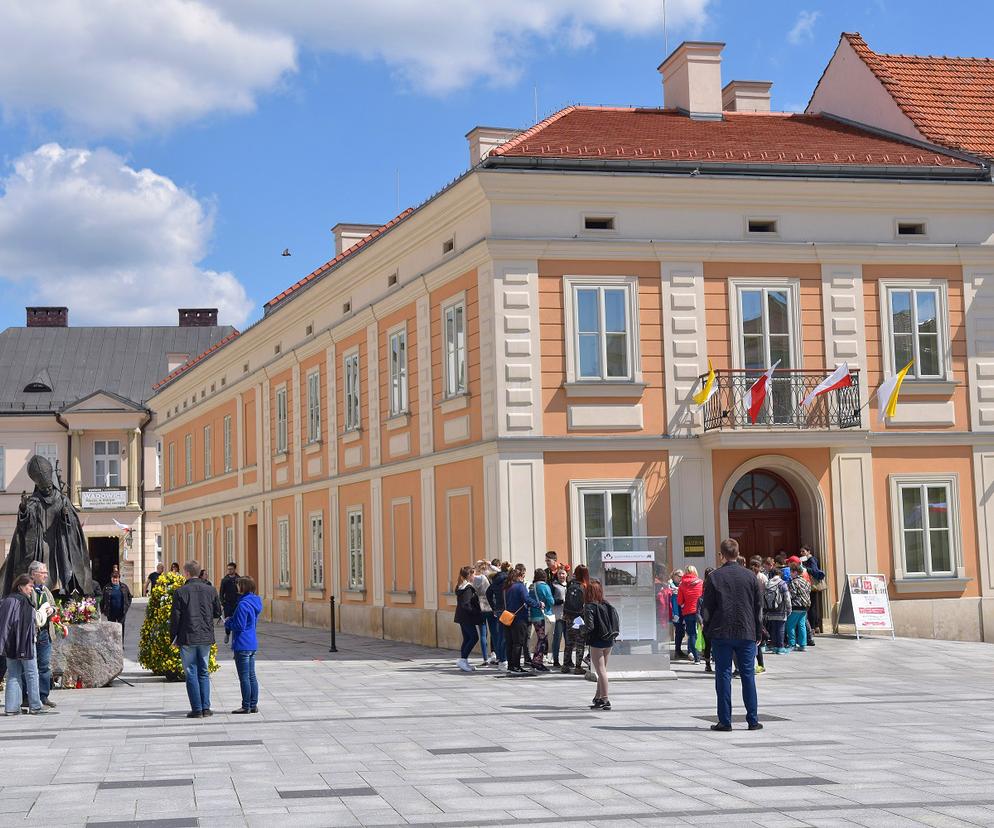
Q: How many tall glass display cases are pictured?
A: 1